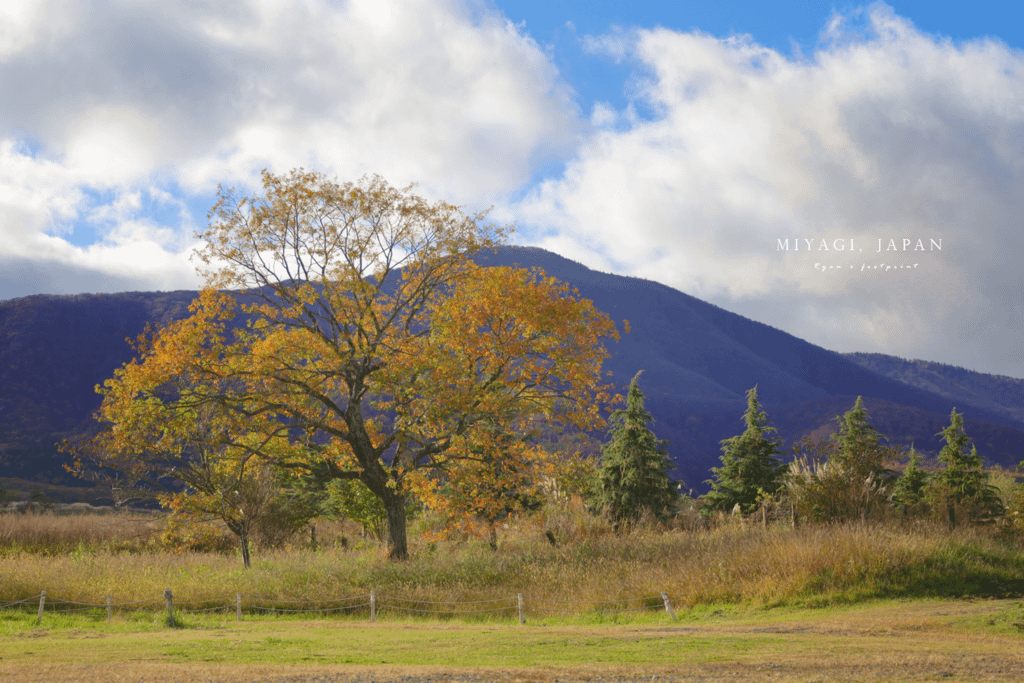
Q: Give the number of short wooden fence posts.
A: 7